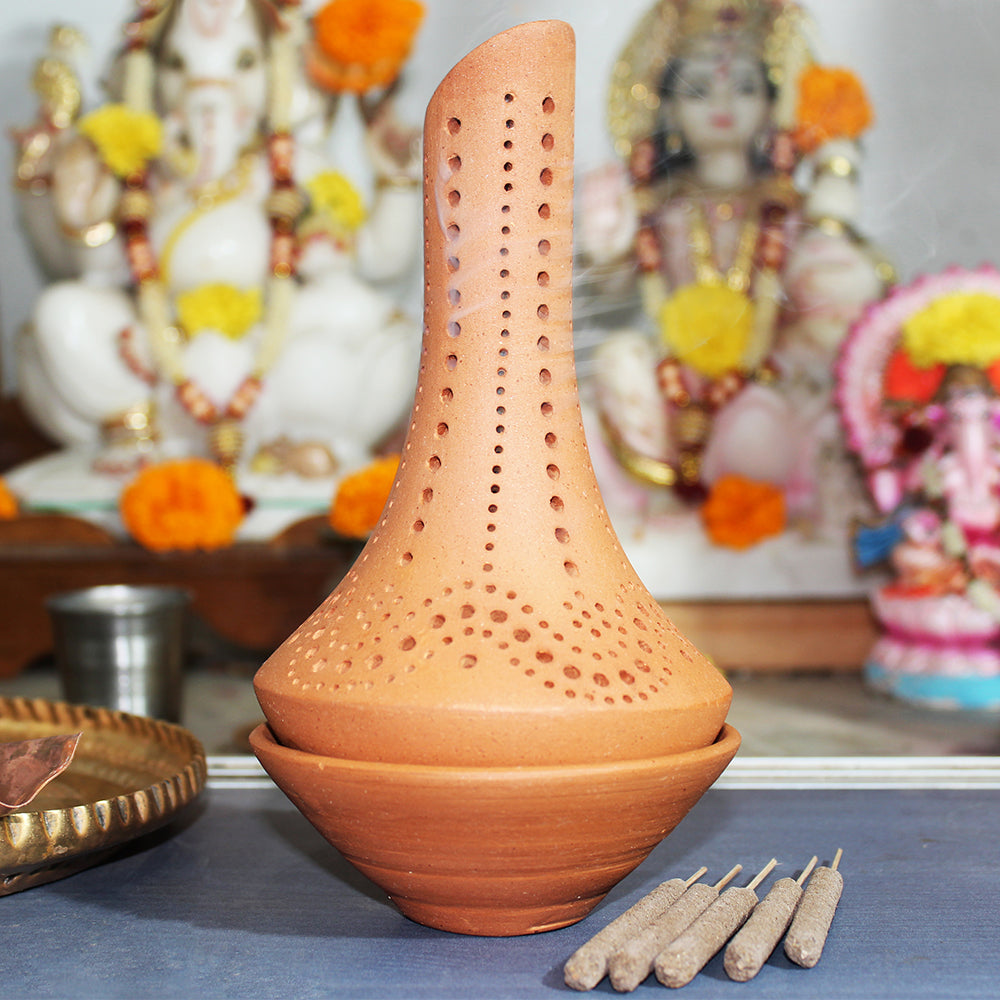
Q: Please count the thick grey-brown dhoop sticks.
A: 5